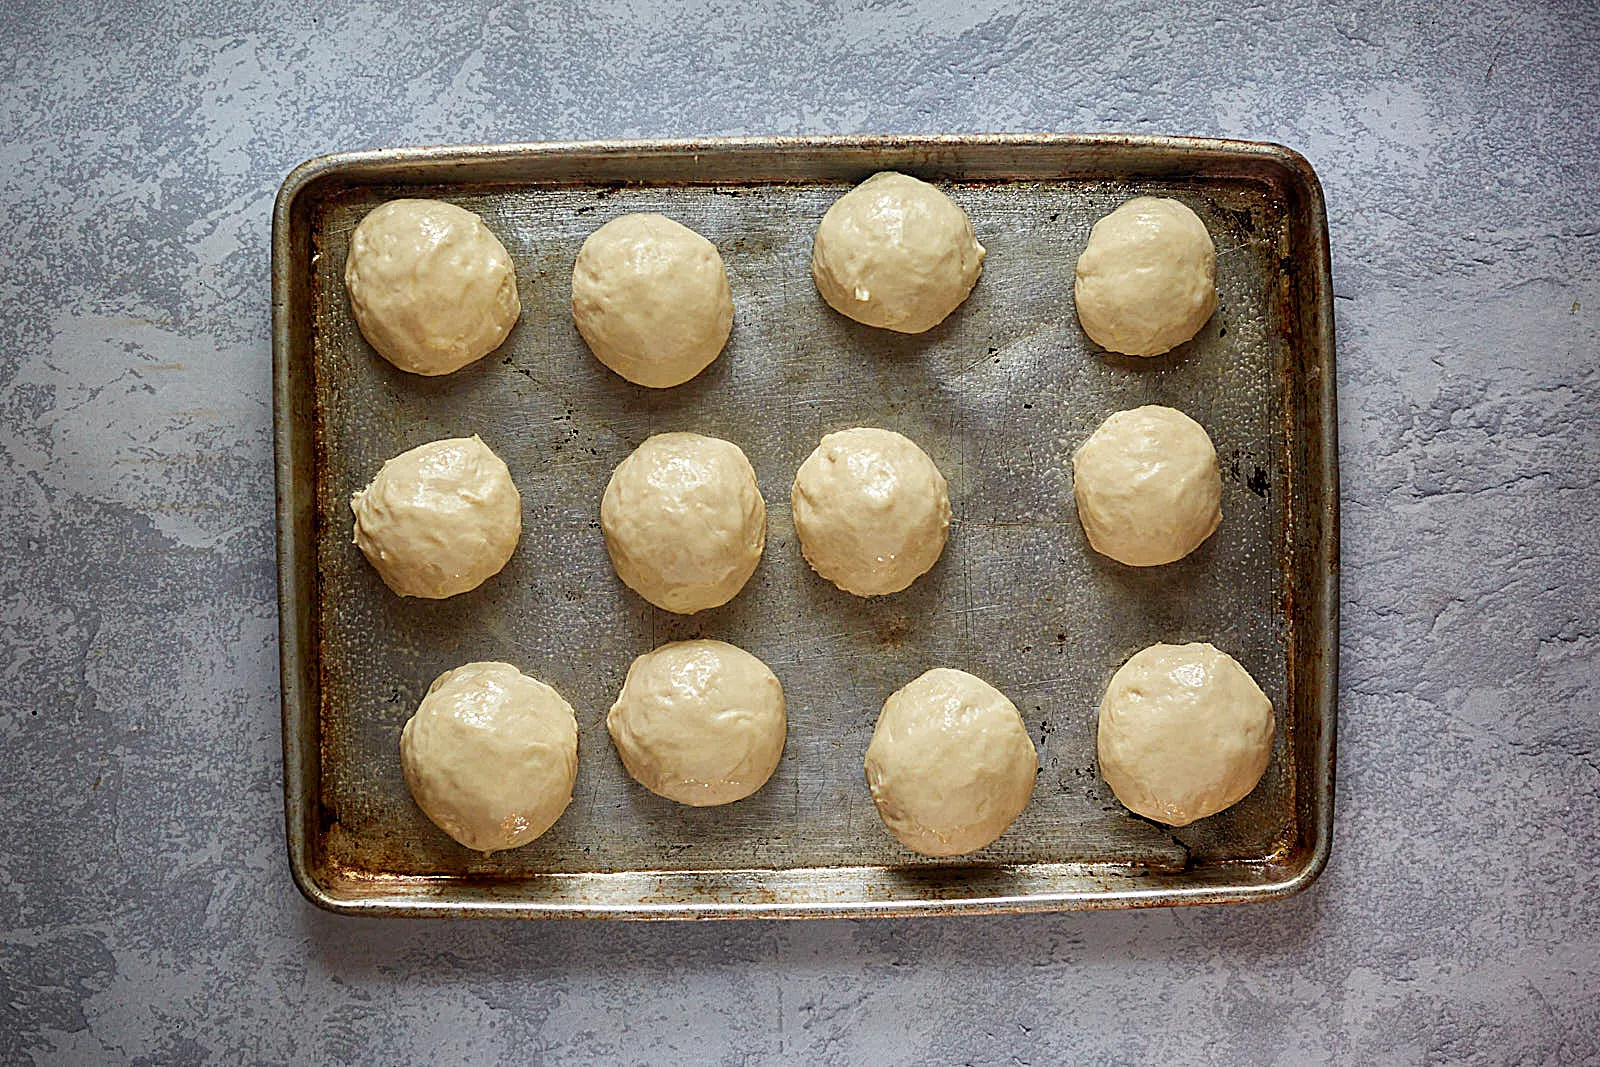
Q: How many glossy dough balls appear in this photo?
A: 12